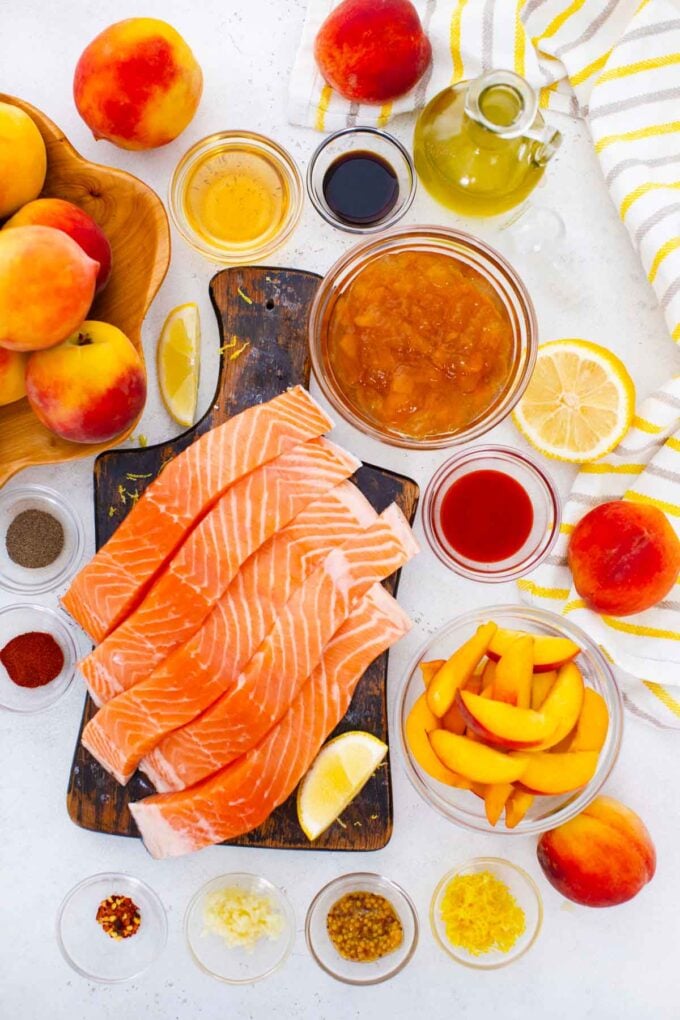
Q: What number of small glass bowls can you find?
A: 9